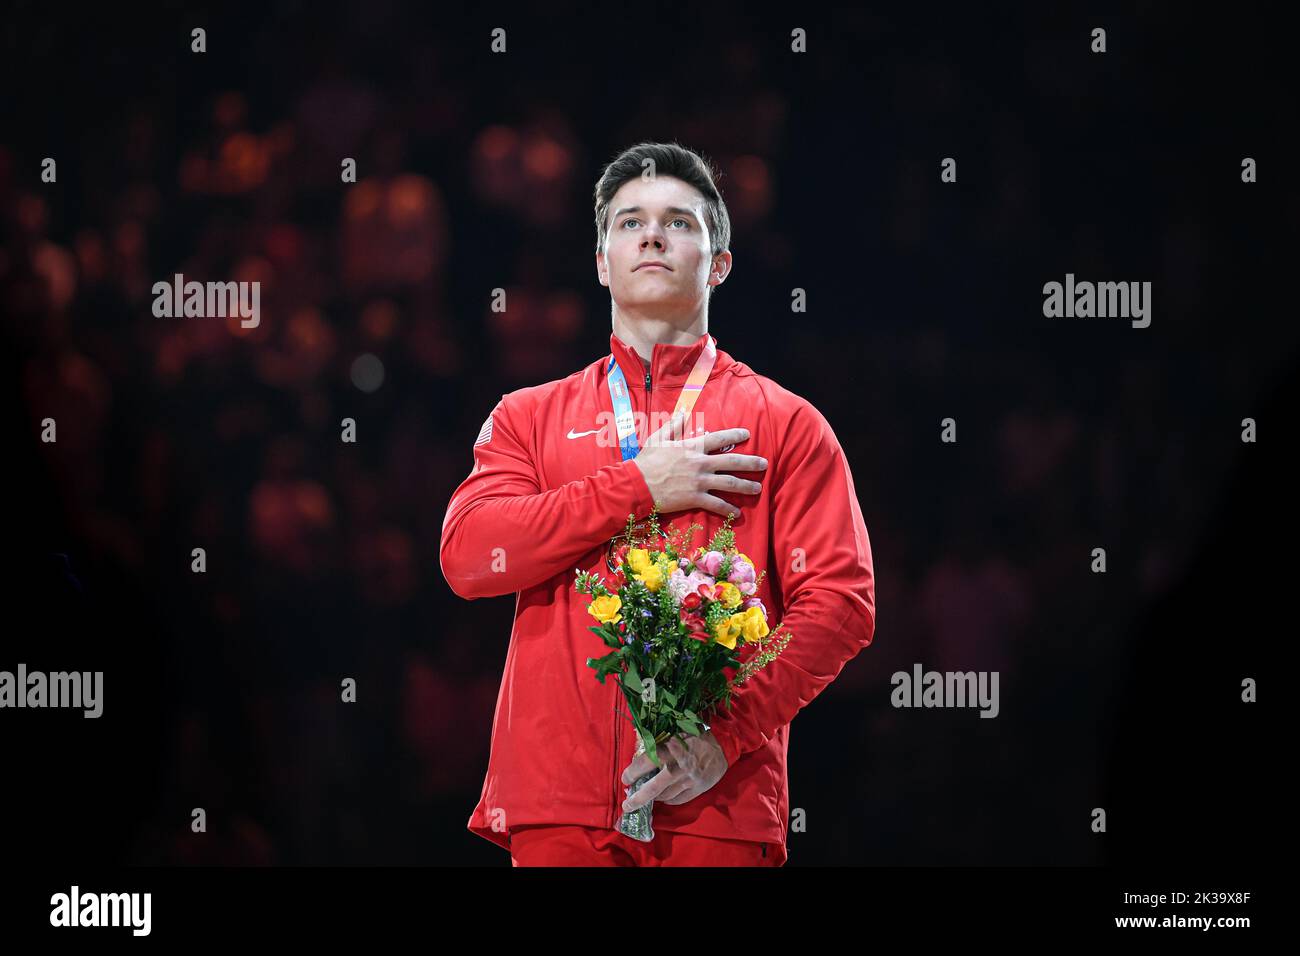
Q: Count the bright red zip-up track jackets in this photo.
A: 1